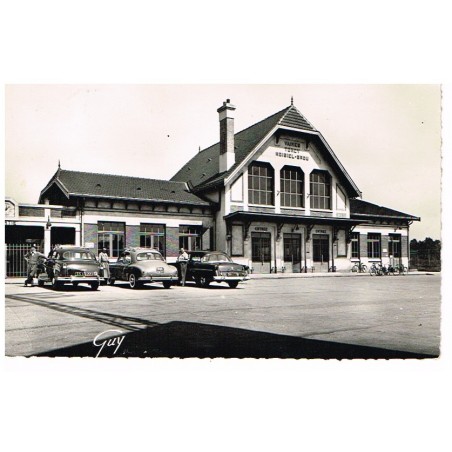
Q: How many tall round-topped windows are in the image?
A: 3